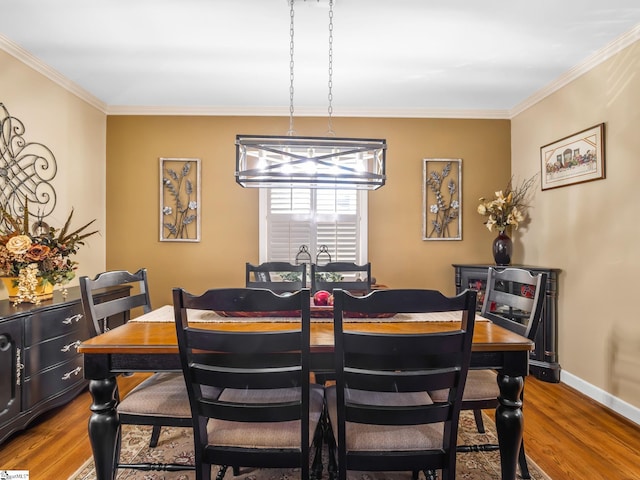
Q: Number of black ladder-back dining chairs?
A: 6